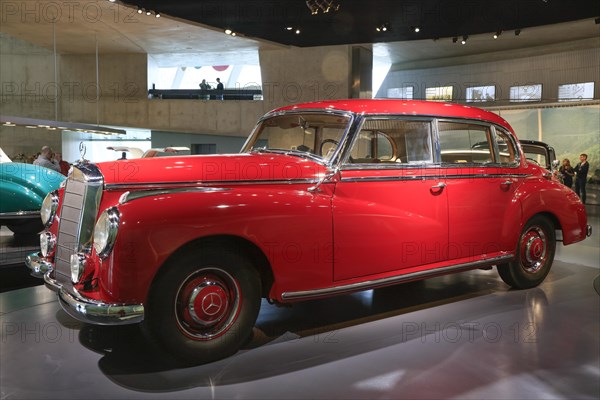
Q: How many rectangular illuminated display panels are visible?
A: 5